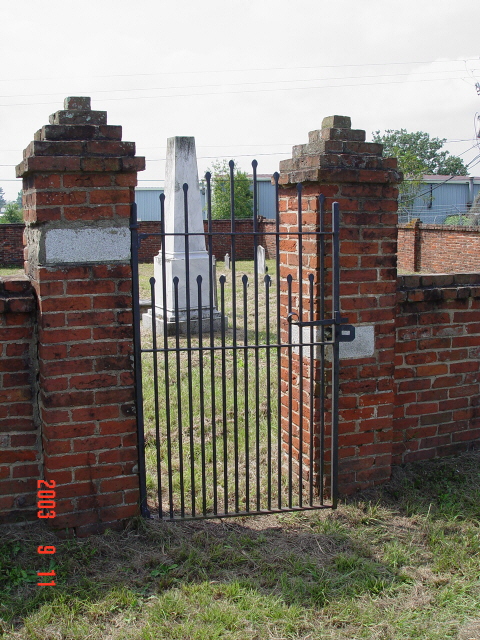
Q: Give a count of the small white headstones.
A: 2